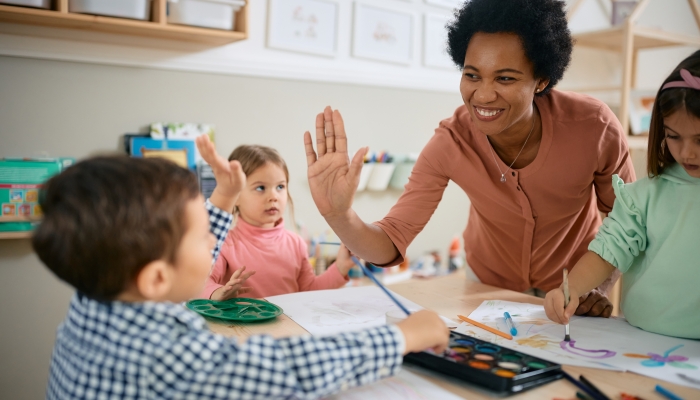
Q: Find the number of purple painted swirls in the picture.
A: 1